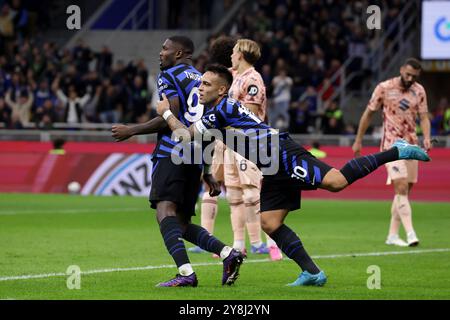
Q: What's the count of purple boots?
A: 2